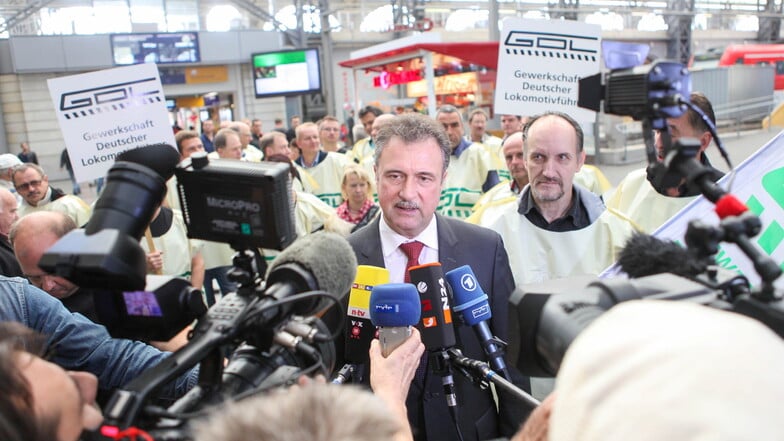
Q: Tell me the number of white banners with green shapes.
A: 1